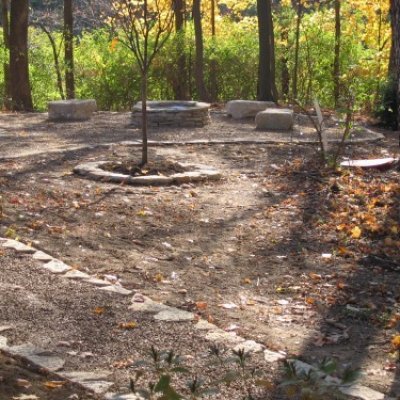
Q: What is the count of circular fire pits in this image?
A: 1